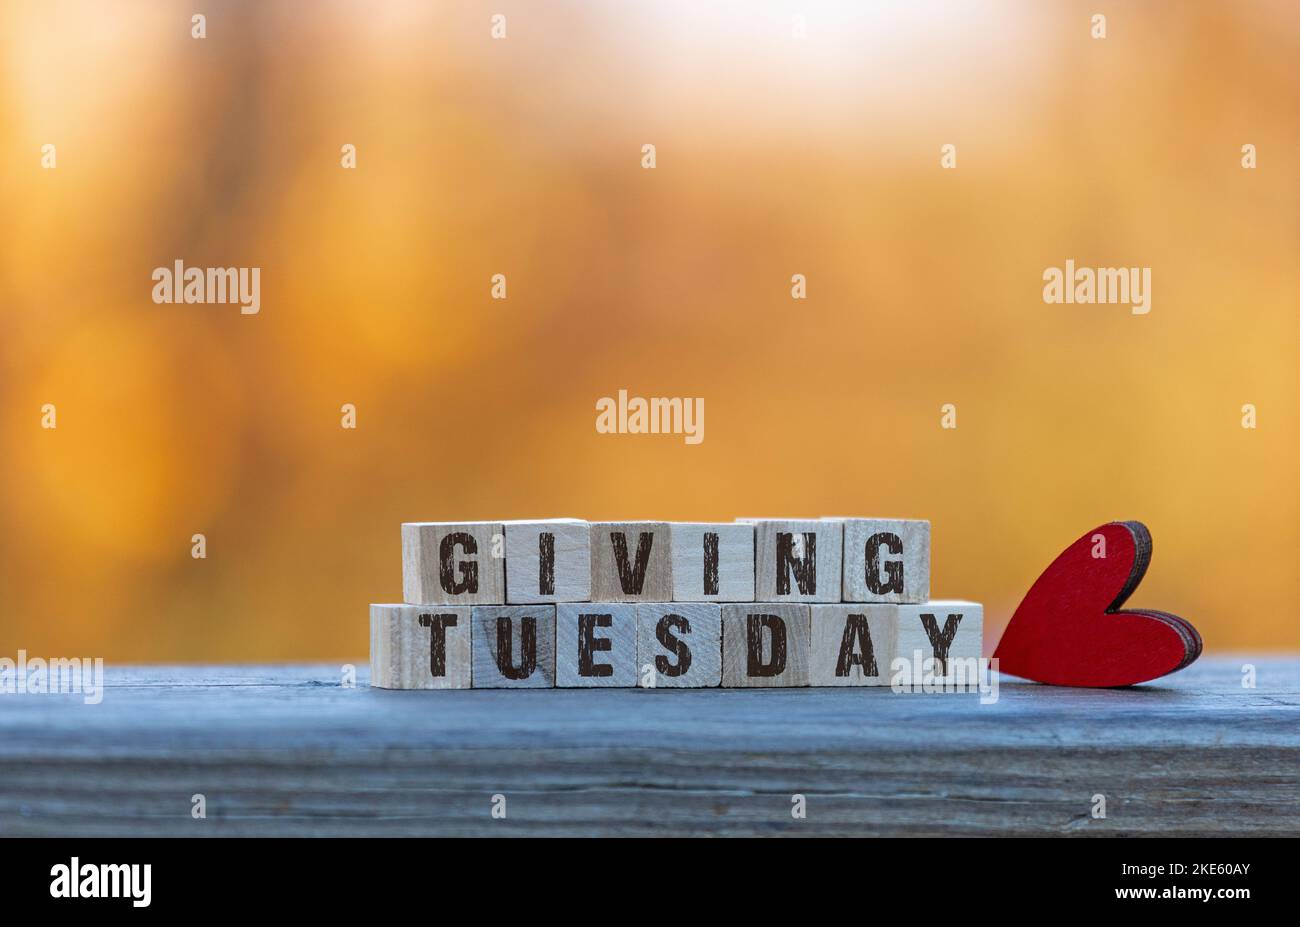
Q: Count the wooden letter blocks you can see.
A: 13